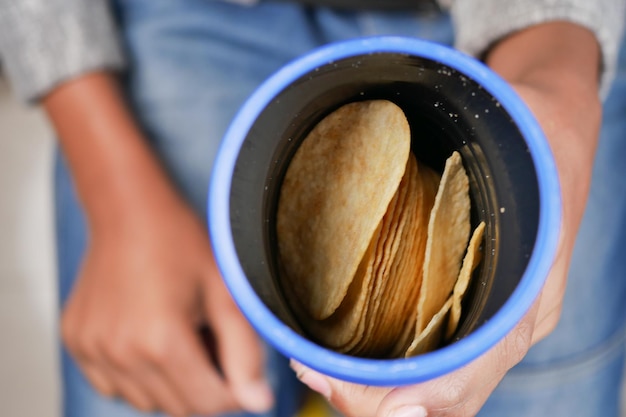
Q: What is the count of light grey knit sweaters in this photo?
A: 1